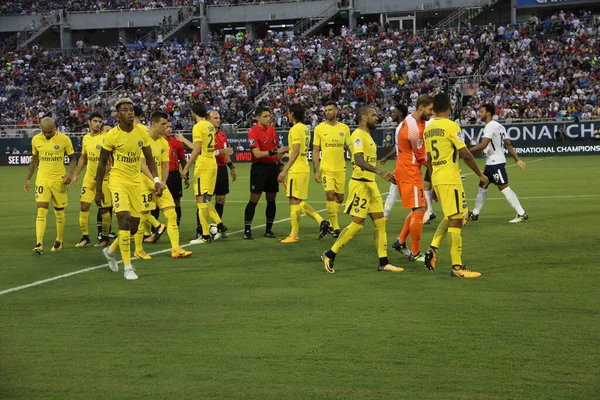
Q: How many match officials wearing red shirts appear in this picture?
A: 3